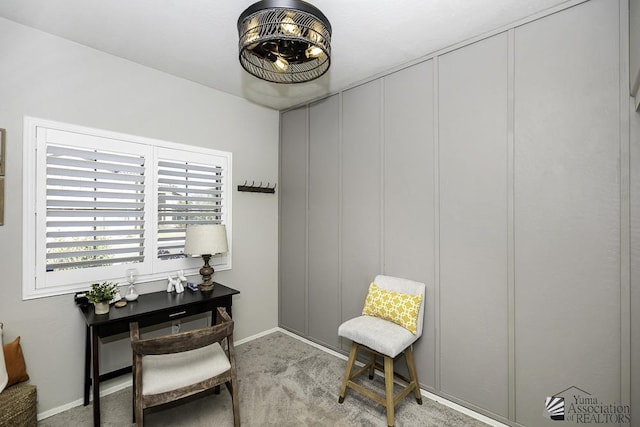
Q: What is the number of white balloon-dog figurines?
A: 1